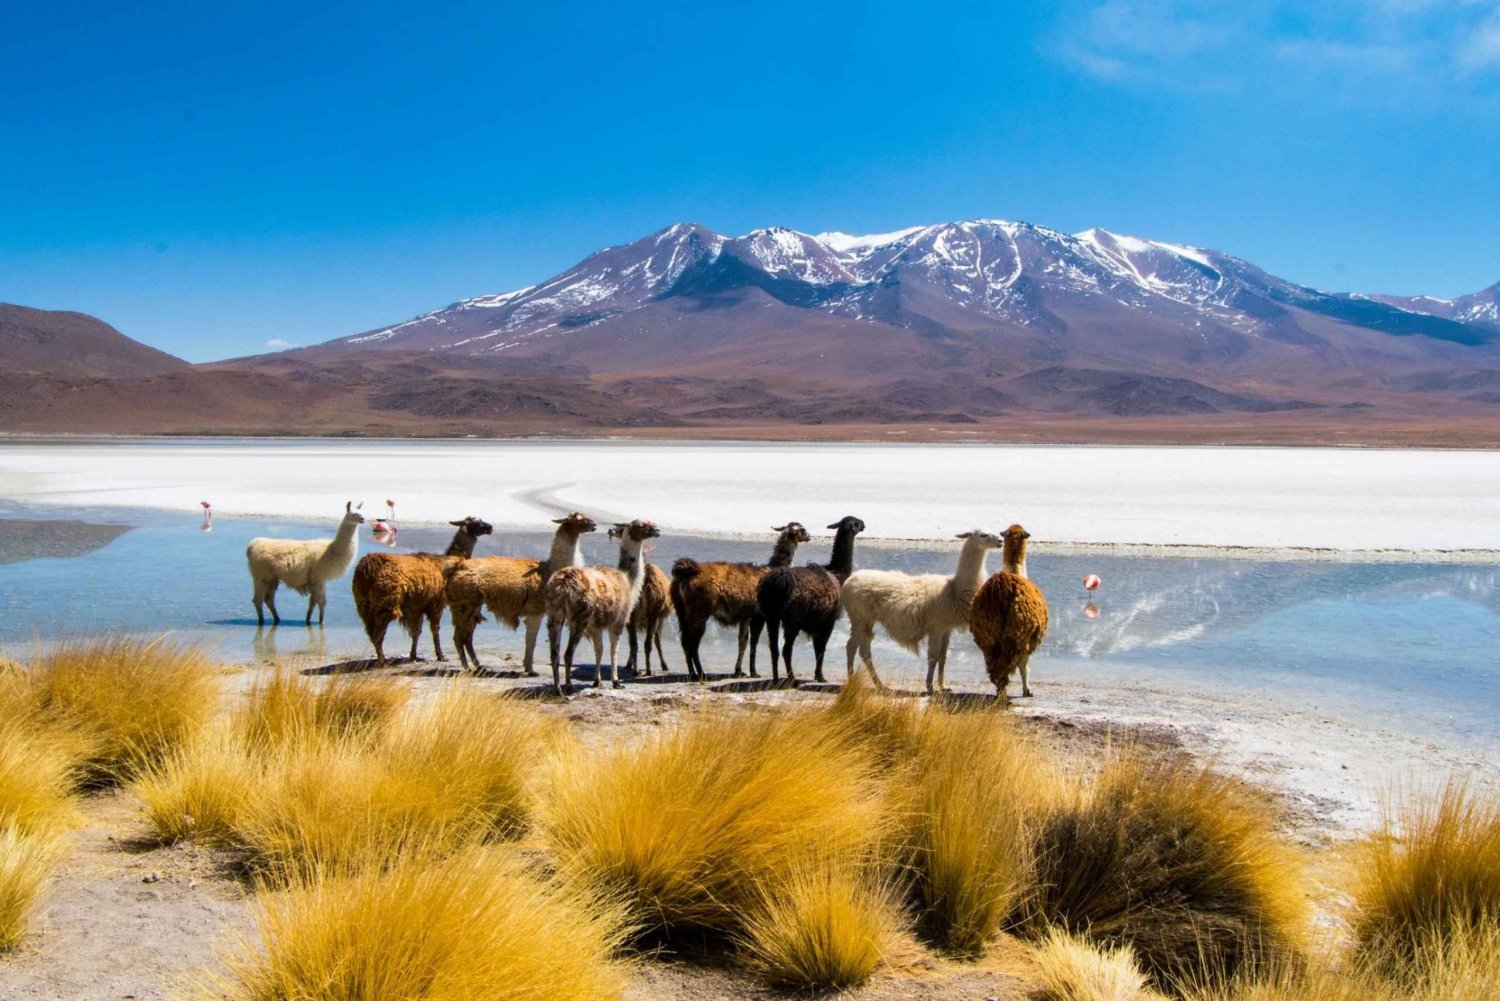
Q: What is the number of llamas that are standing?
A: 9